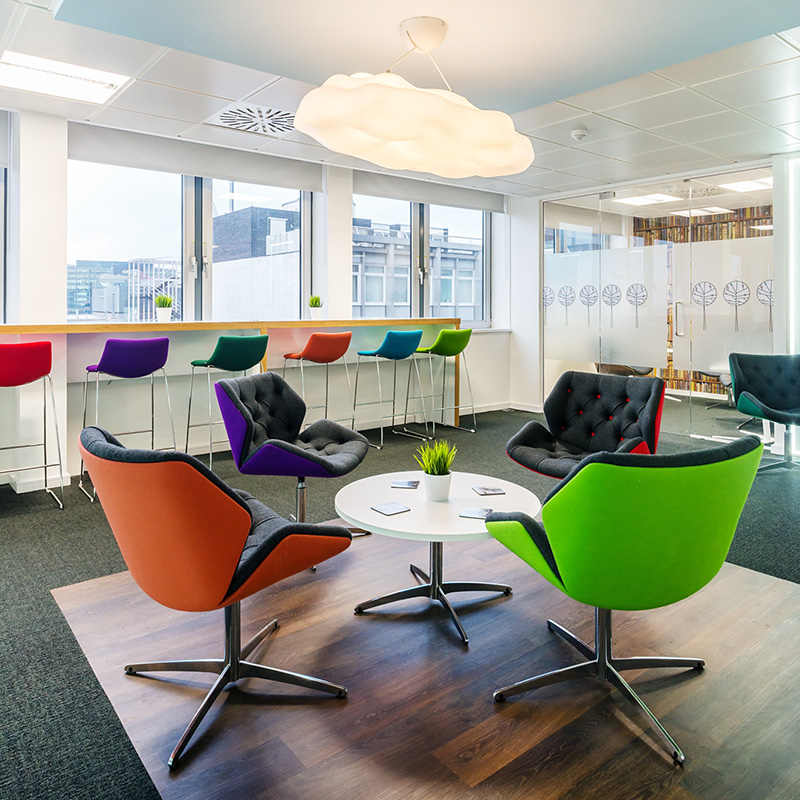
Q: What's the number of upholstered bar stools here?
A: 6